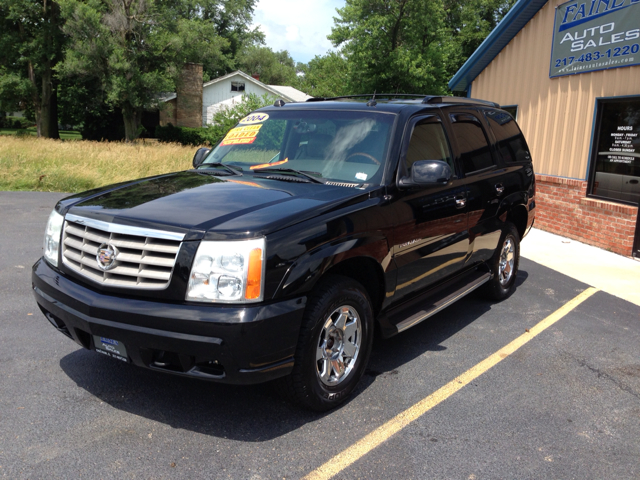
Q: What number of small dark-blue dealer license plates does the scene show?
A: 1